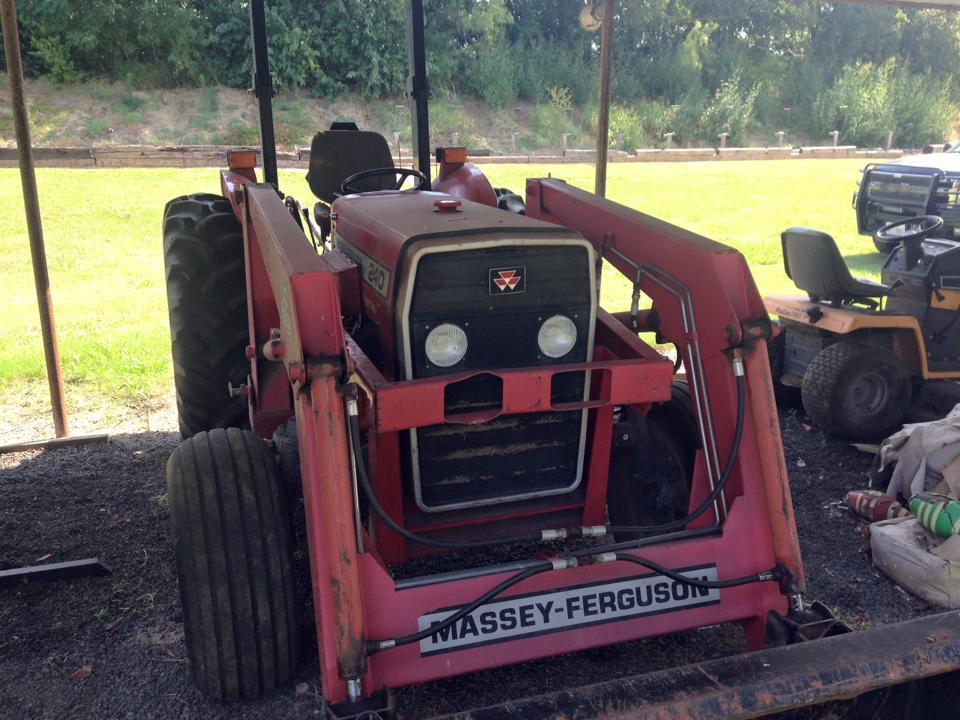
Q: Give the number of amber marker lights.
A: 2